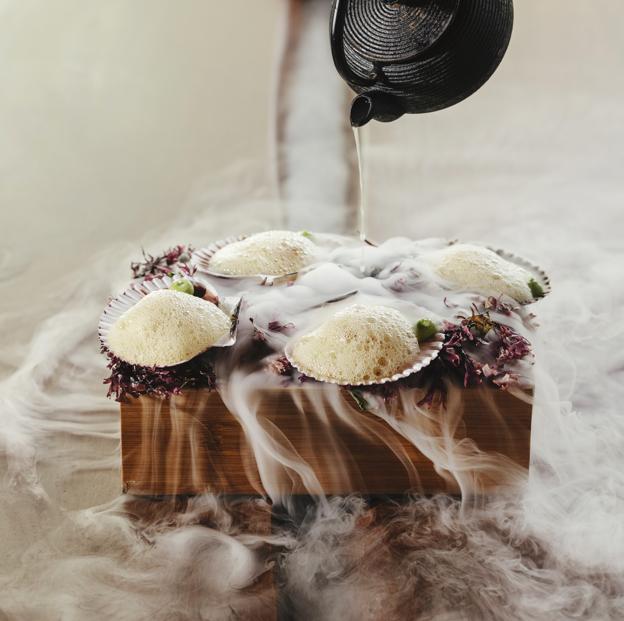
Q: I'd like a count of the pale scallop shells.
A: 4